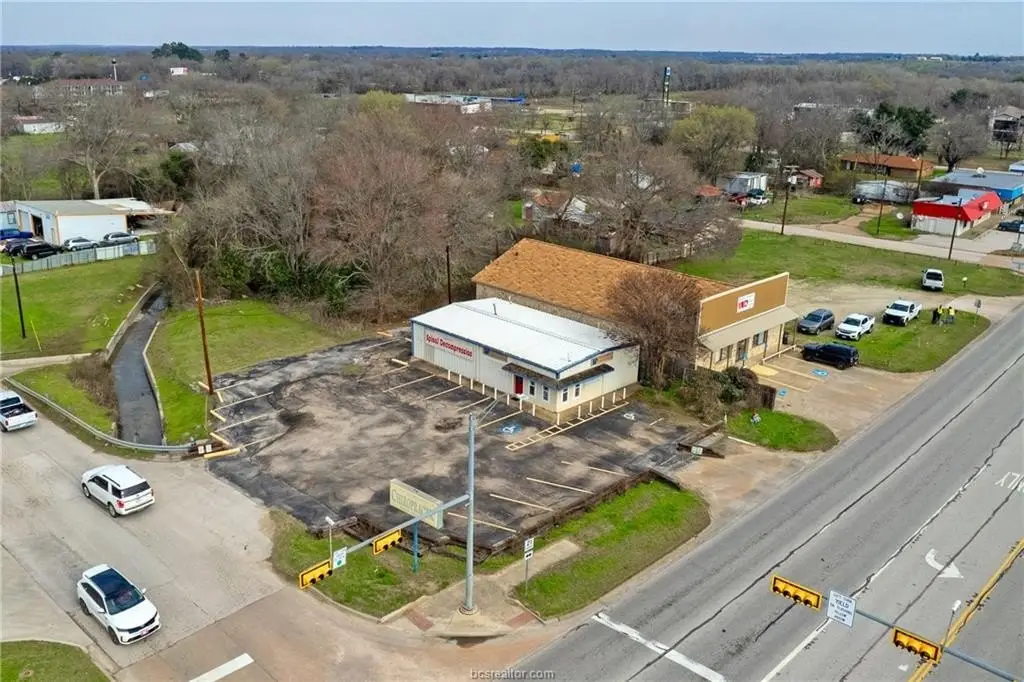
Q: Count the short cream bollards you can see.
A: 14